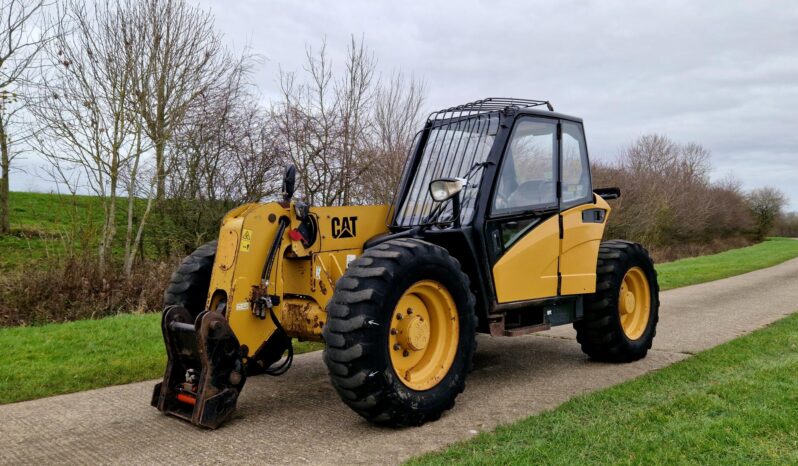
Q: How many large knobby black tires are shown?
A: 3